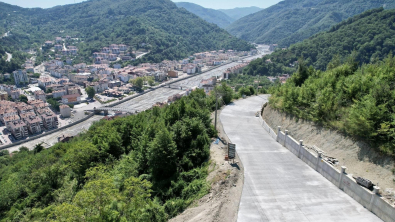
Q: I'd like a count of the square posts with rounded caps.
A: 6